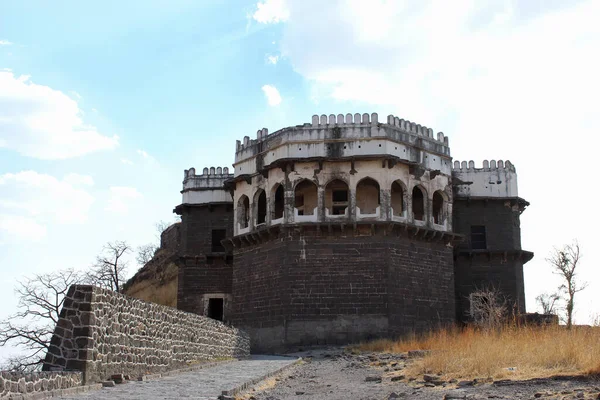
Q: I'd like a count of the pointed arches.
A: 9